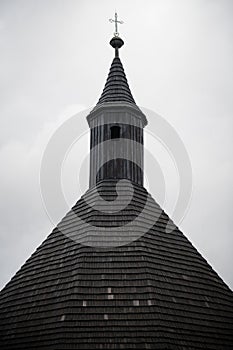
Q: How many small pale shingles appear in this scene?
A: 7